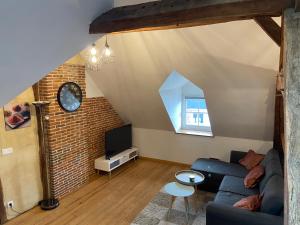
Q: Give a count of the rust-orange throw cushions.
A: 3